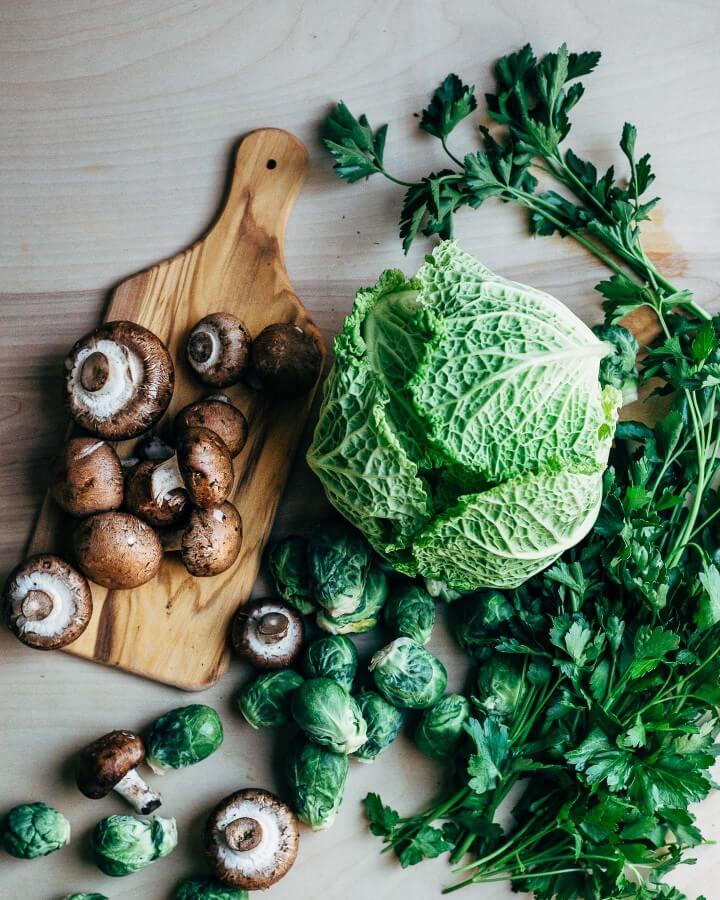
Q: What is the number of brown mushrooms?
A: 13